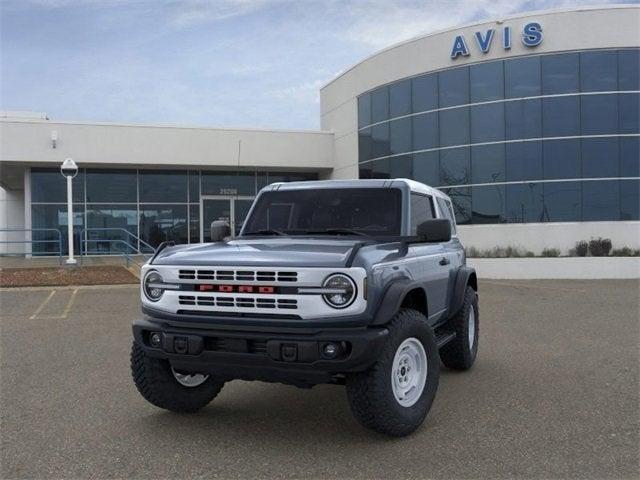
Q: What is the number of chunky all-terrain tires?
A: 3